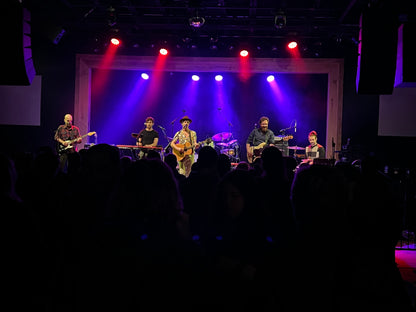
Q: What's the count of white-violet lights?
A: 4